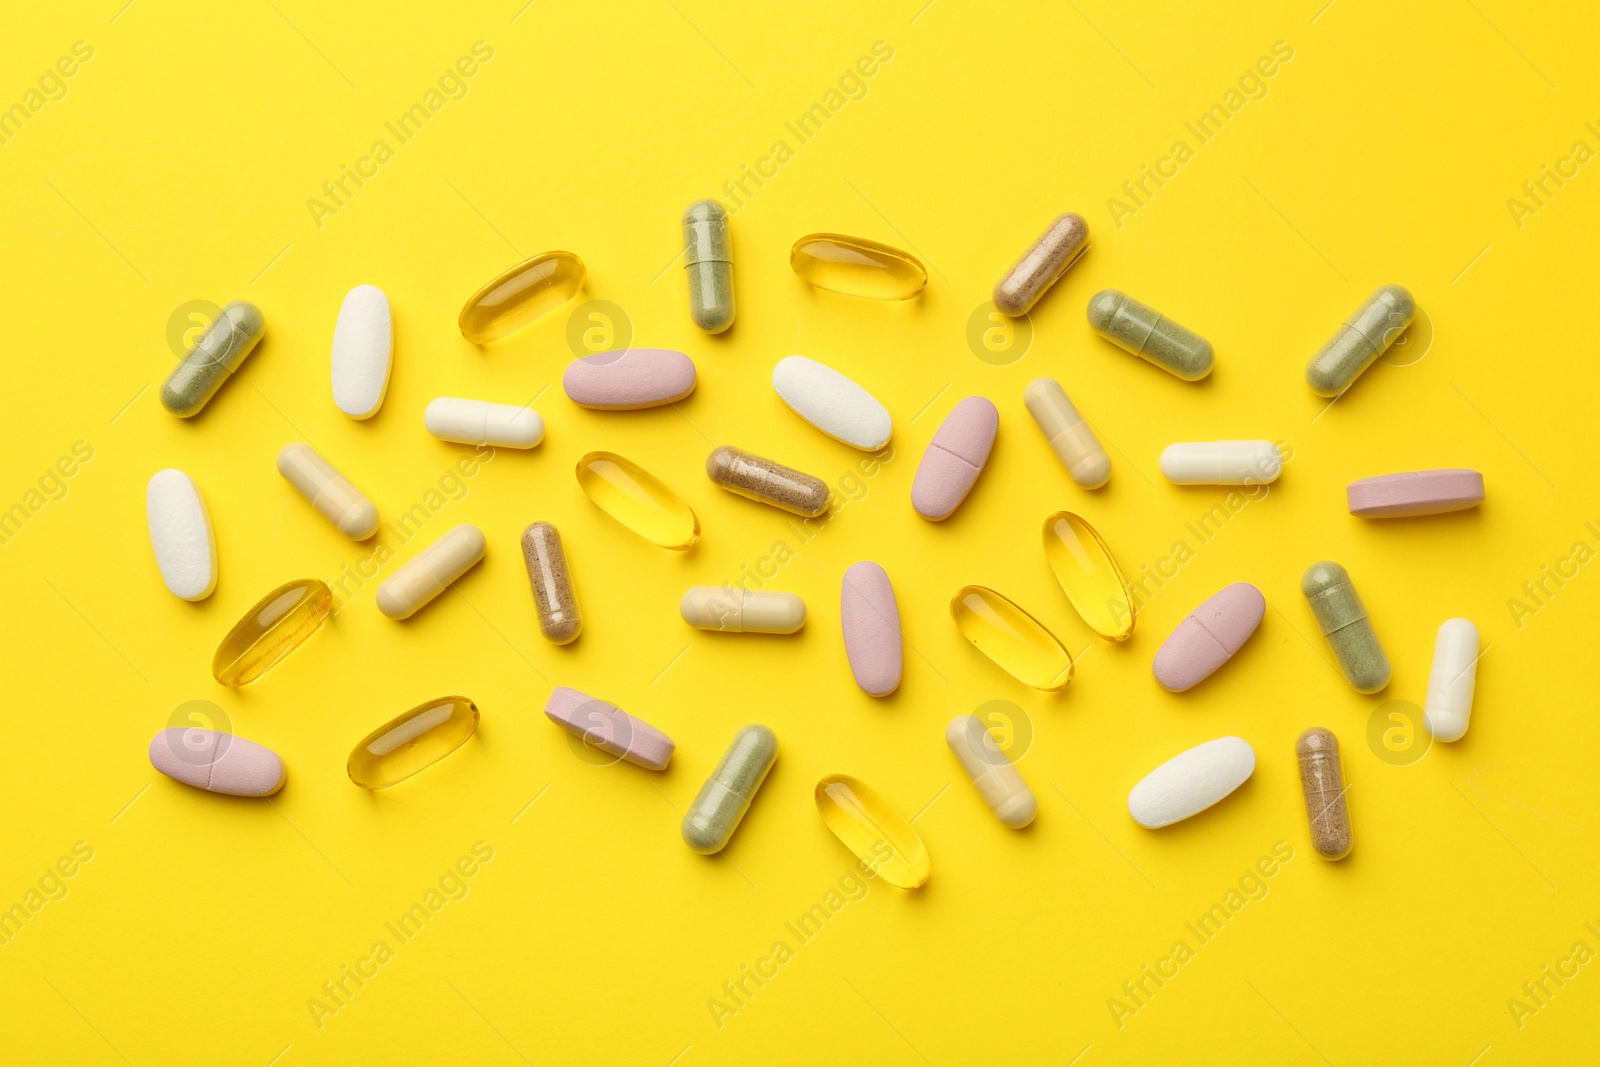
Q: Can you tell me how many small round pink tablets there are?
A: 0